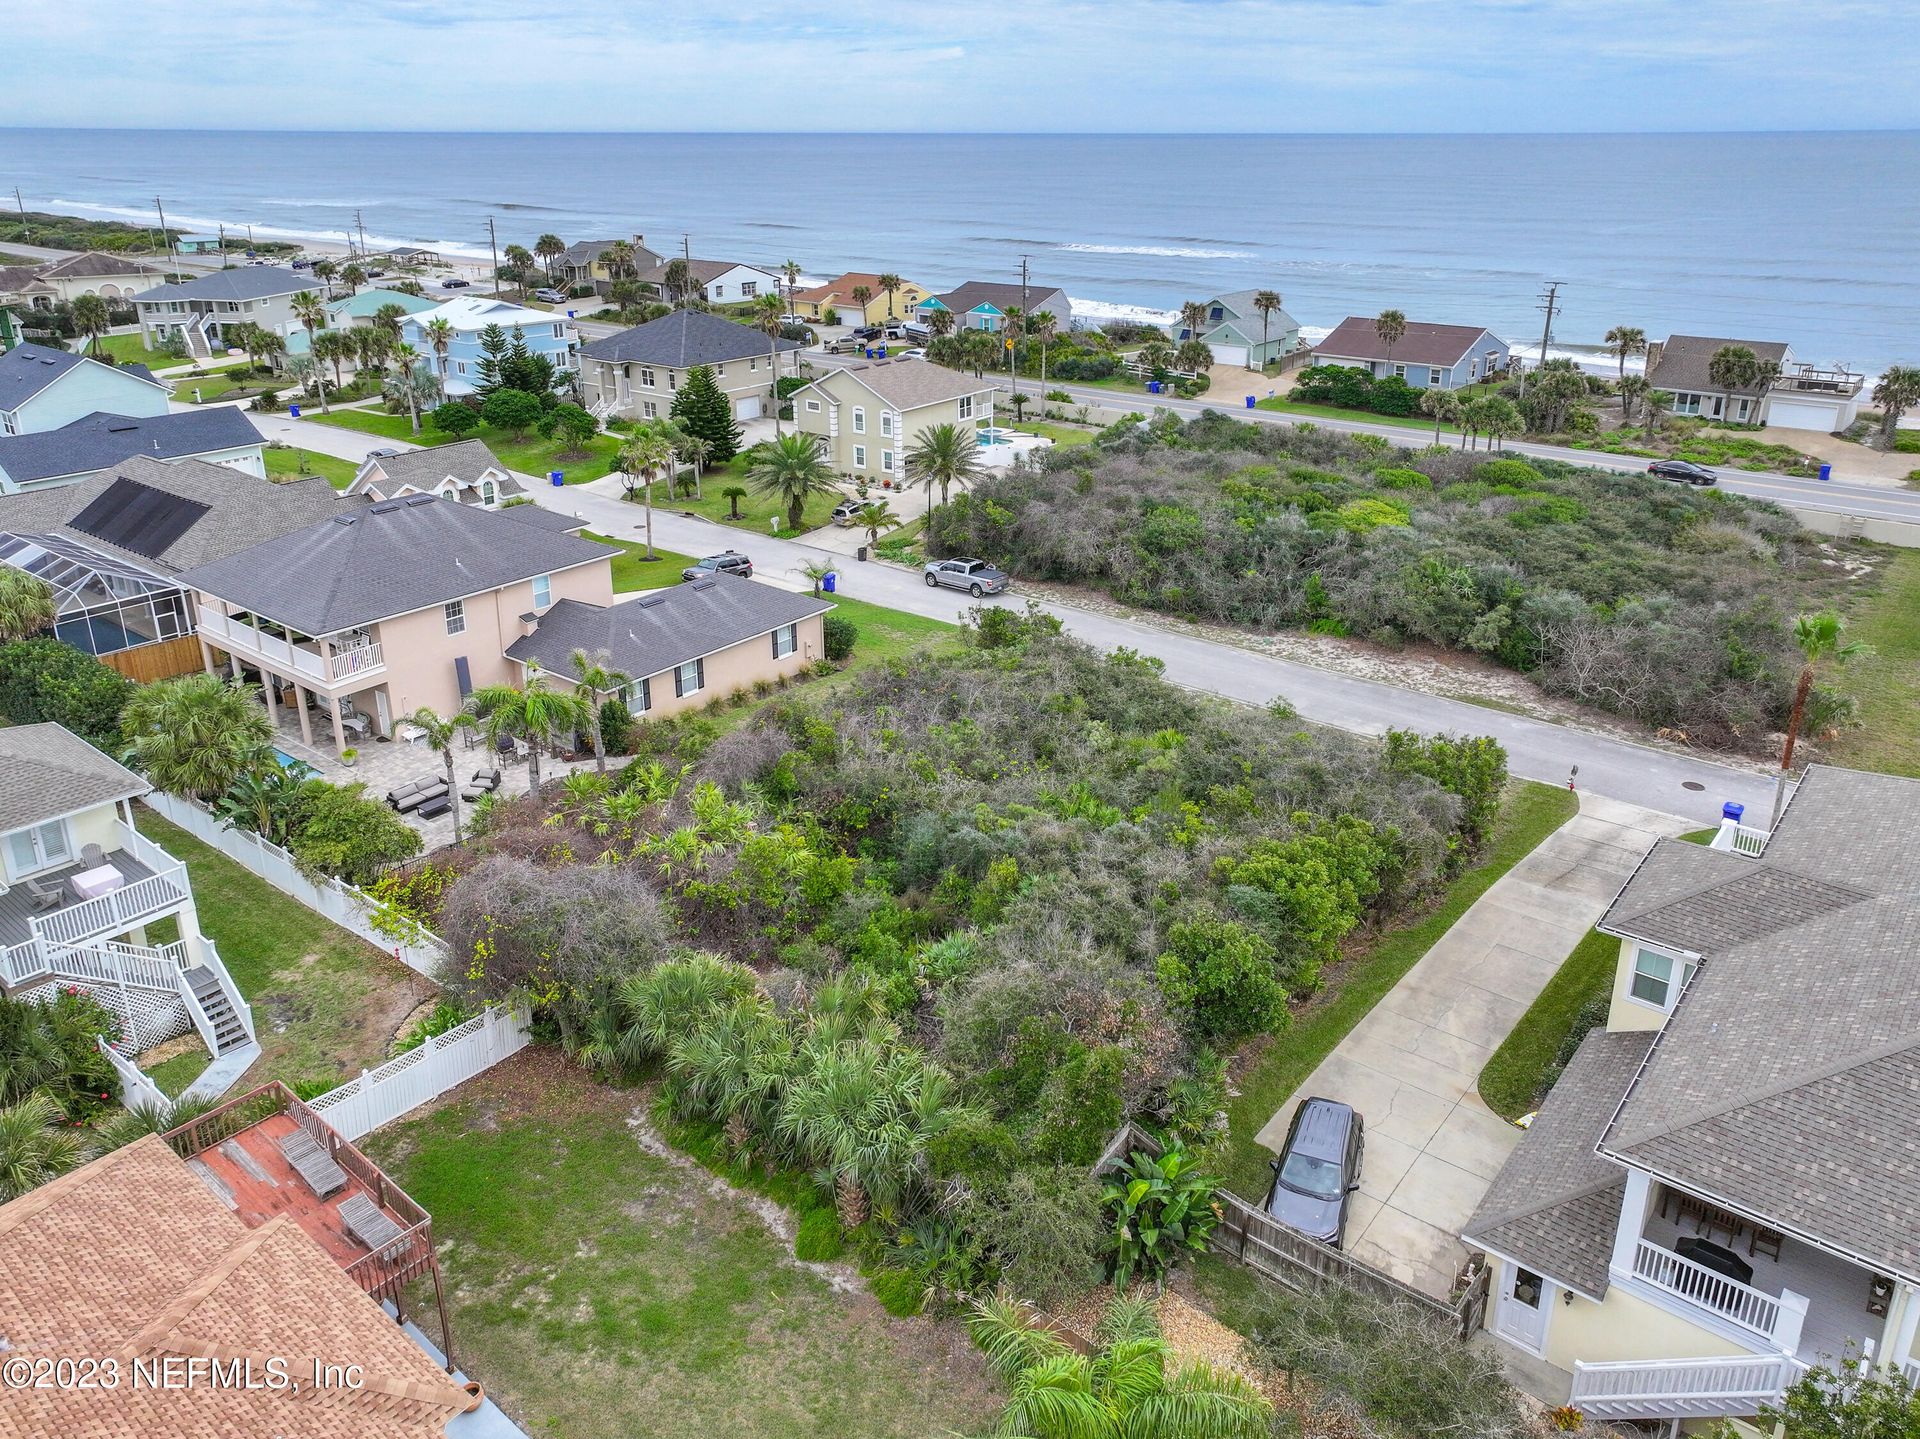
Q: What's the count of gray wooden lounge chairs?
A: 2